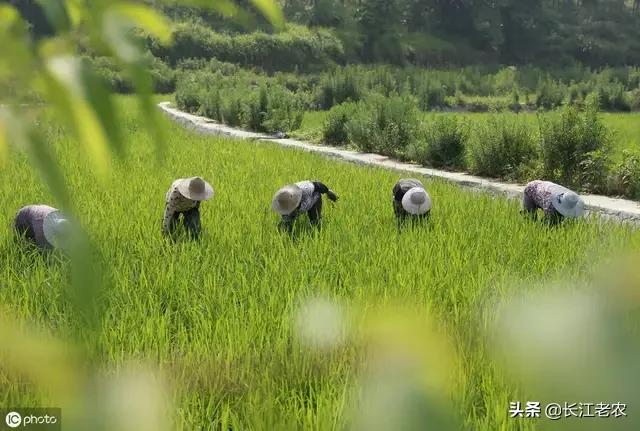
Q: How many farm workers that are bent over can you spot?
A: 5